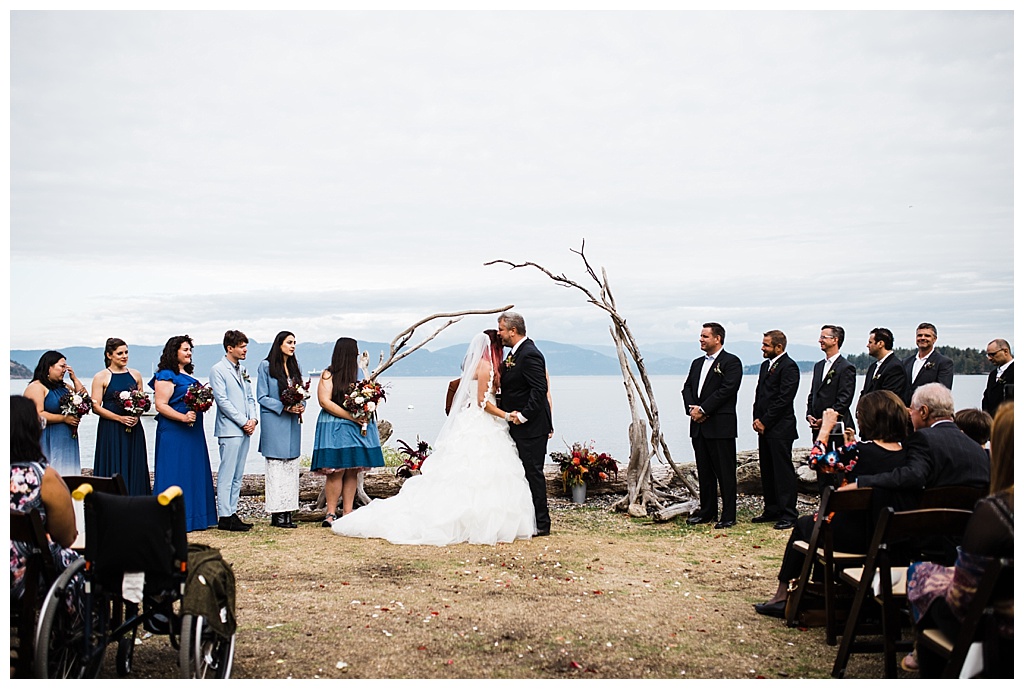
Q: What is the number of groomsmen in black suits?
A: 6